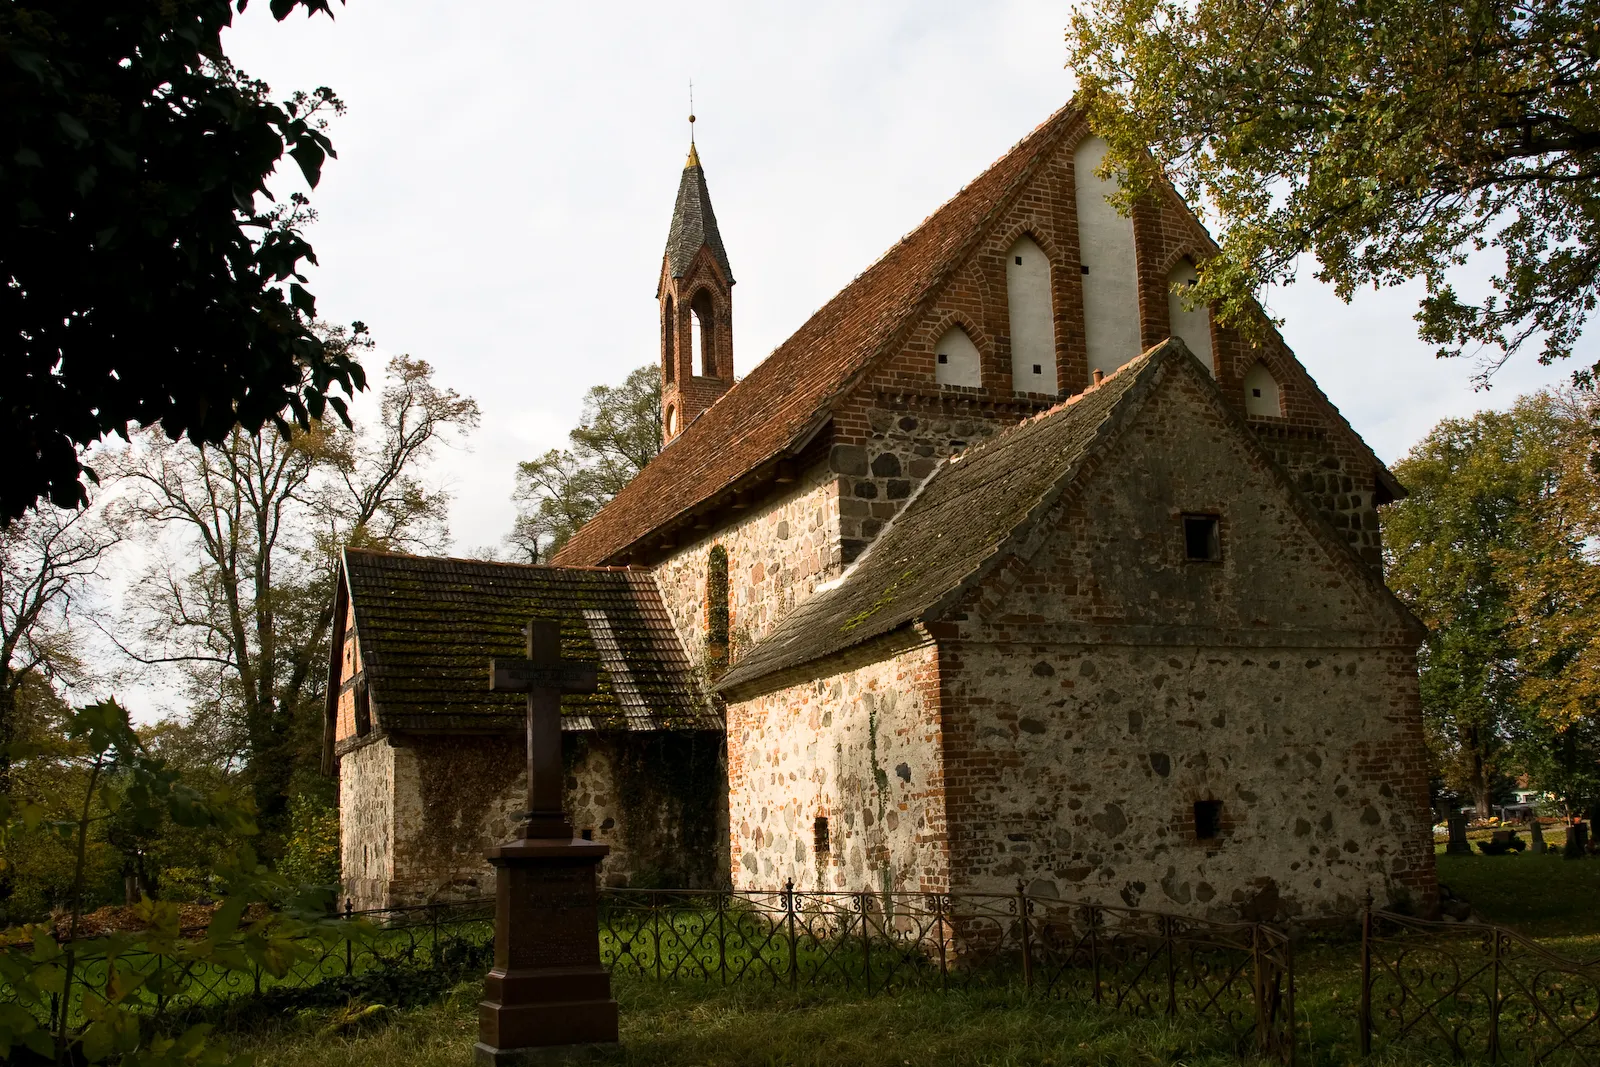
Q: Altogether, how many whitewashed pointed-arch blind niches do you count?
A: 5